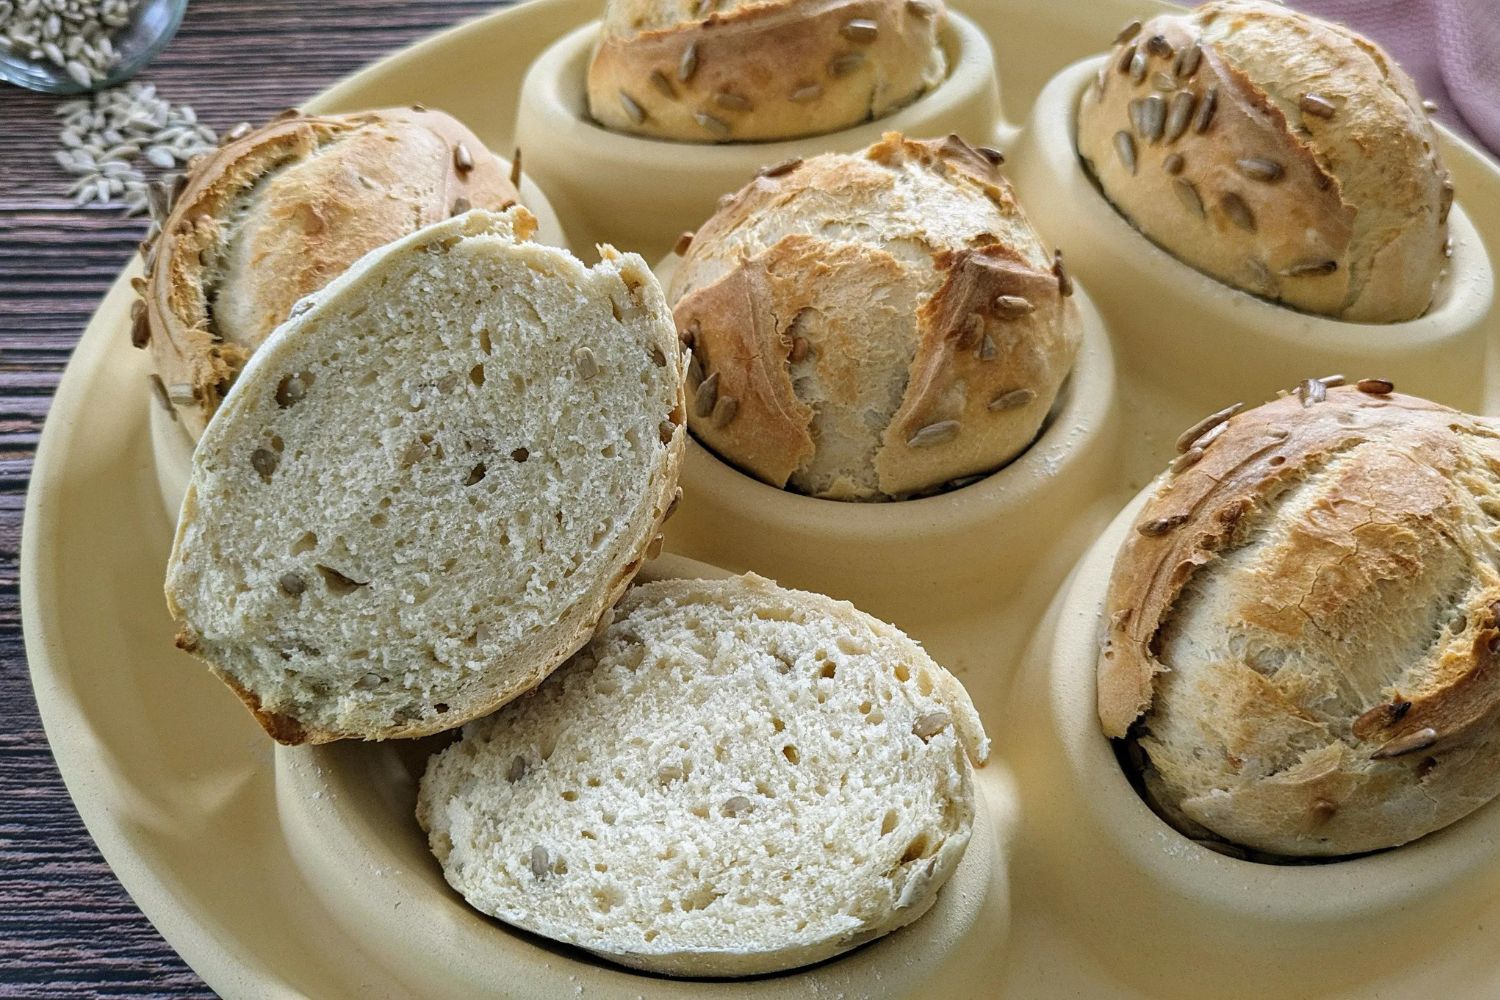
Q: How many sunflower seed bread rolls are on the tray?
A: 6